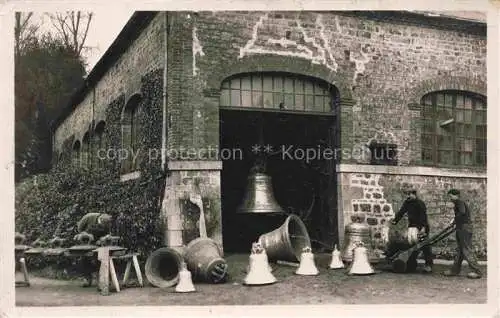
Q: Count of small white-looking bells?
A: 5